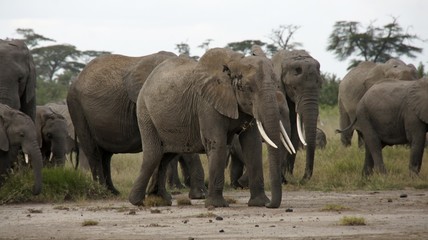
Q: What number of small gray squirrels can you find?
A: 0